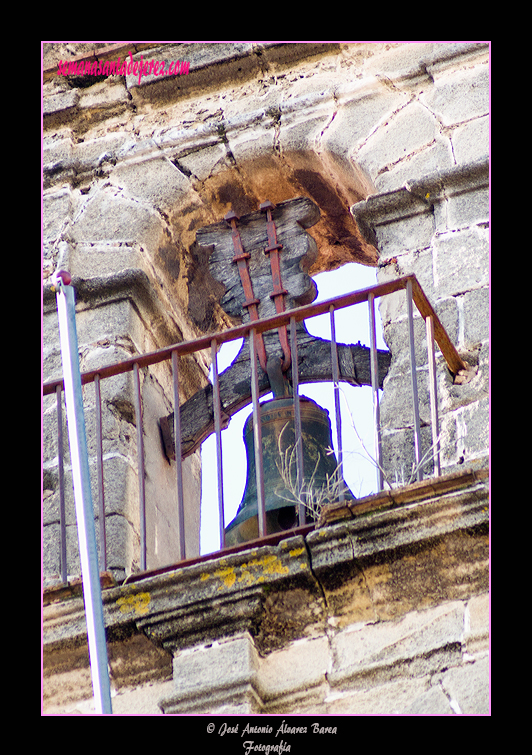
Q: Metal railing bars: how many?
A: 11